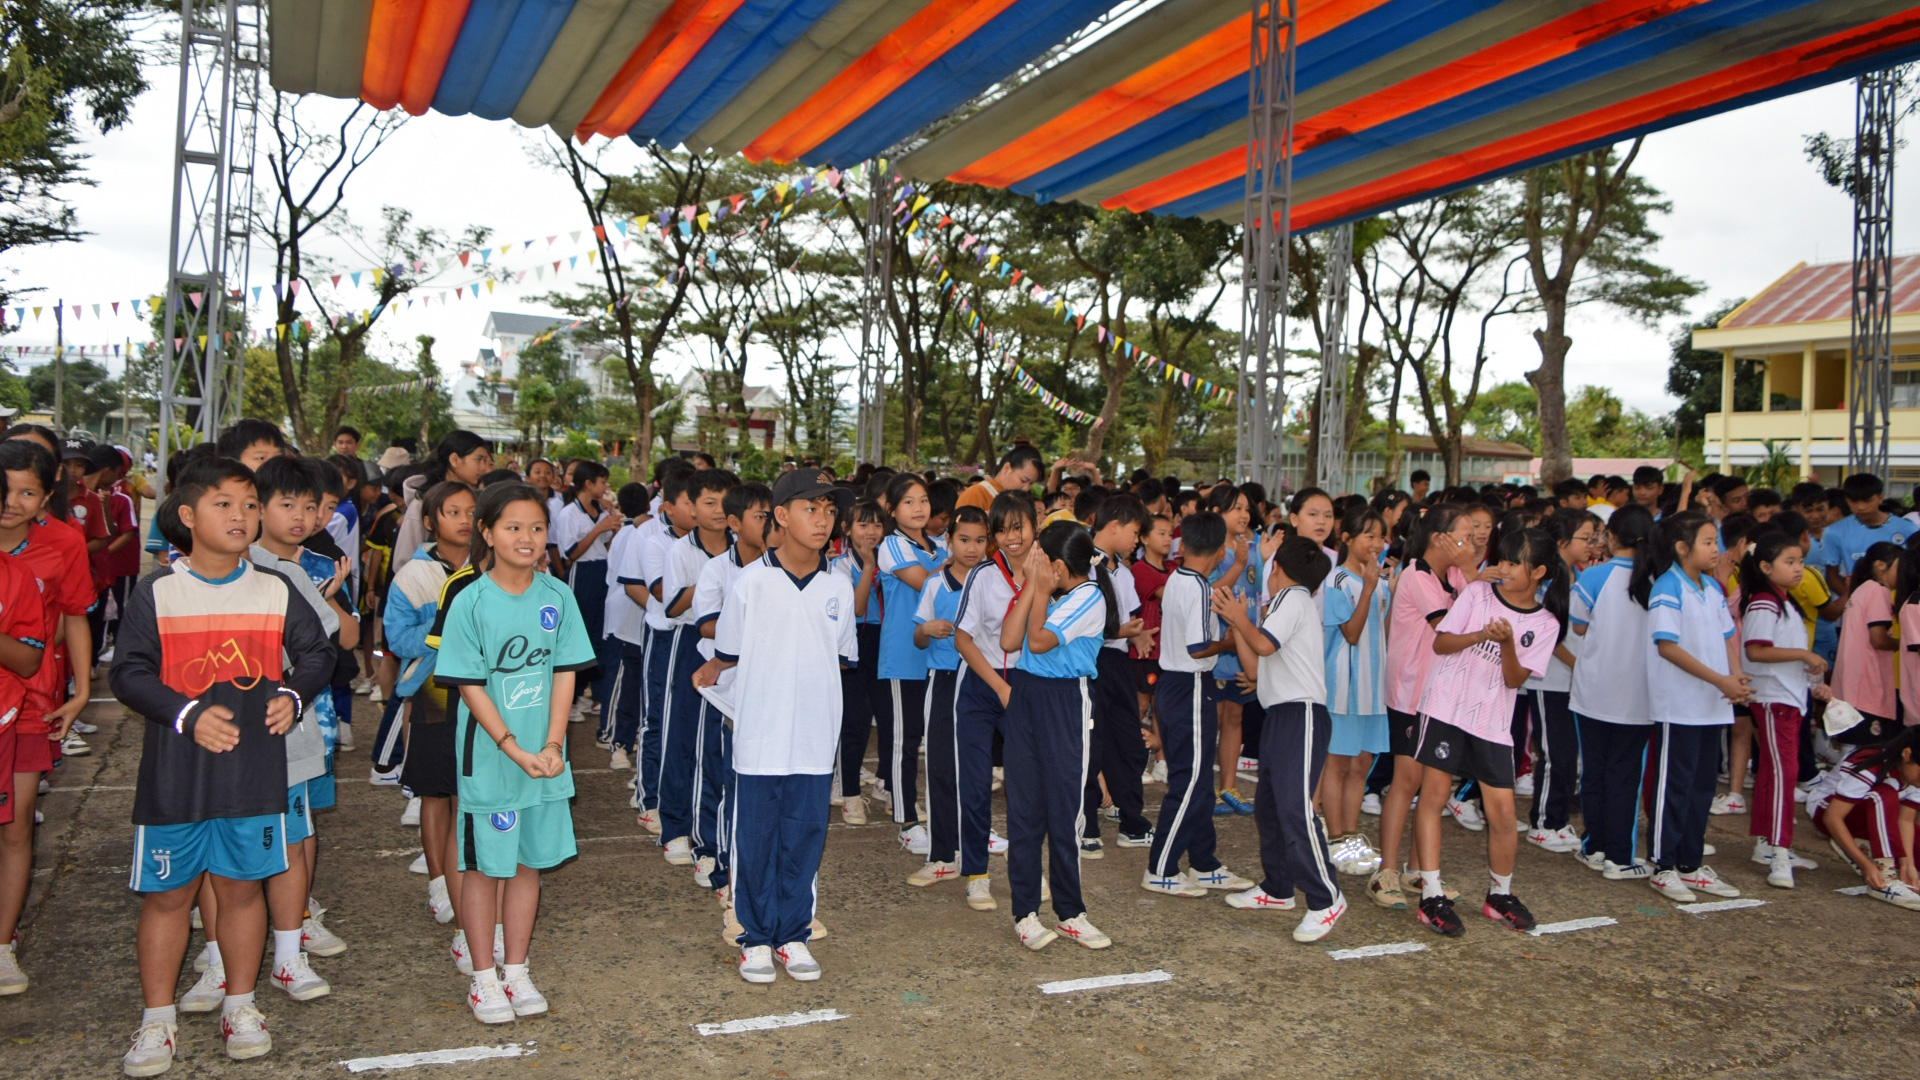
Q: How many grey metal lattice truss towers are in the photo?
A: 6